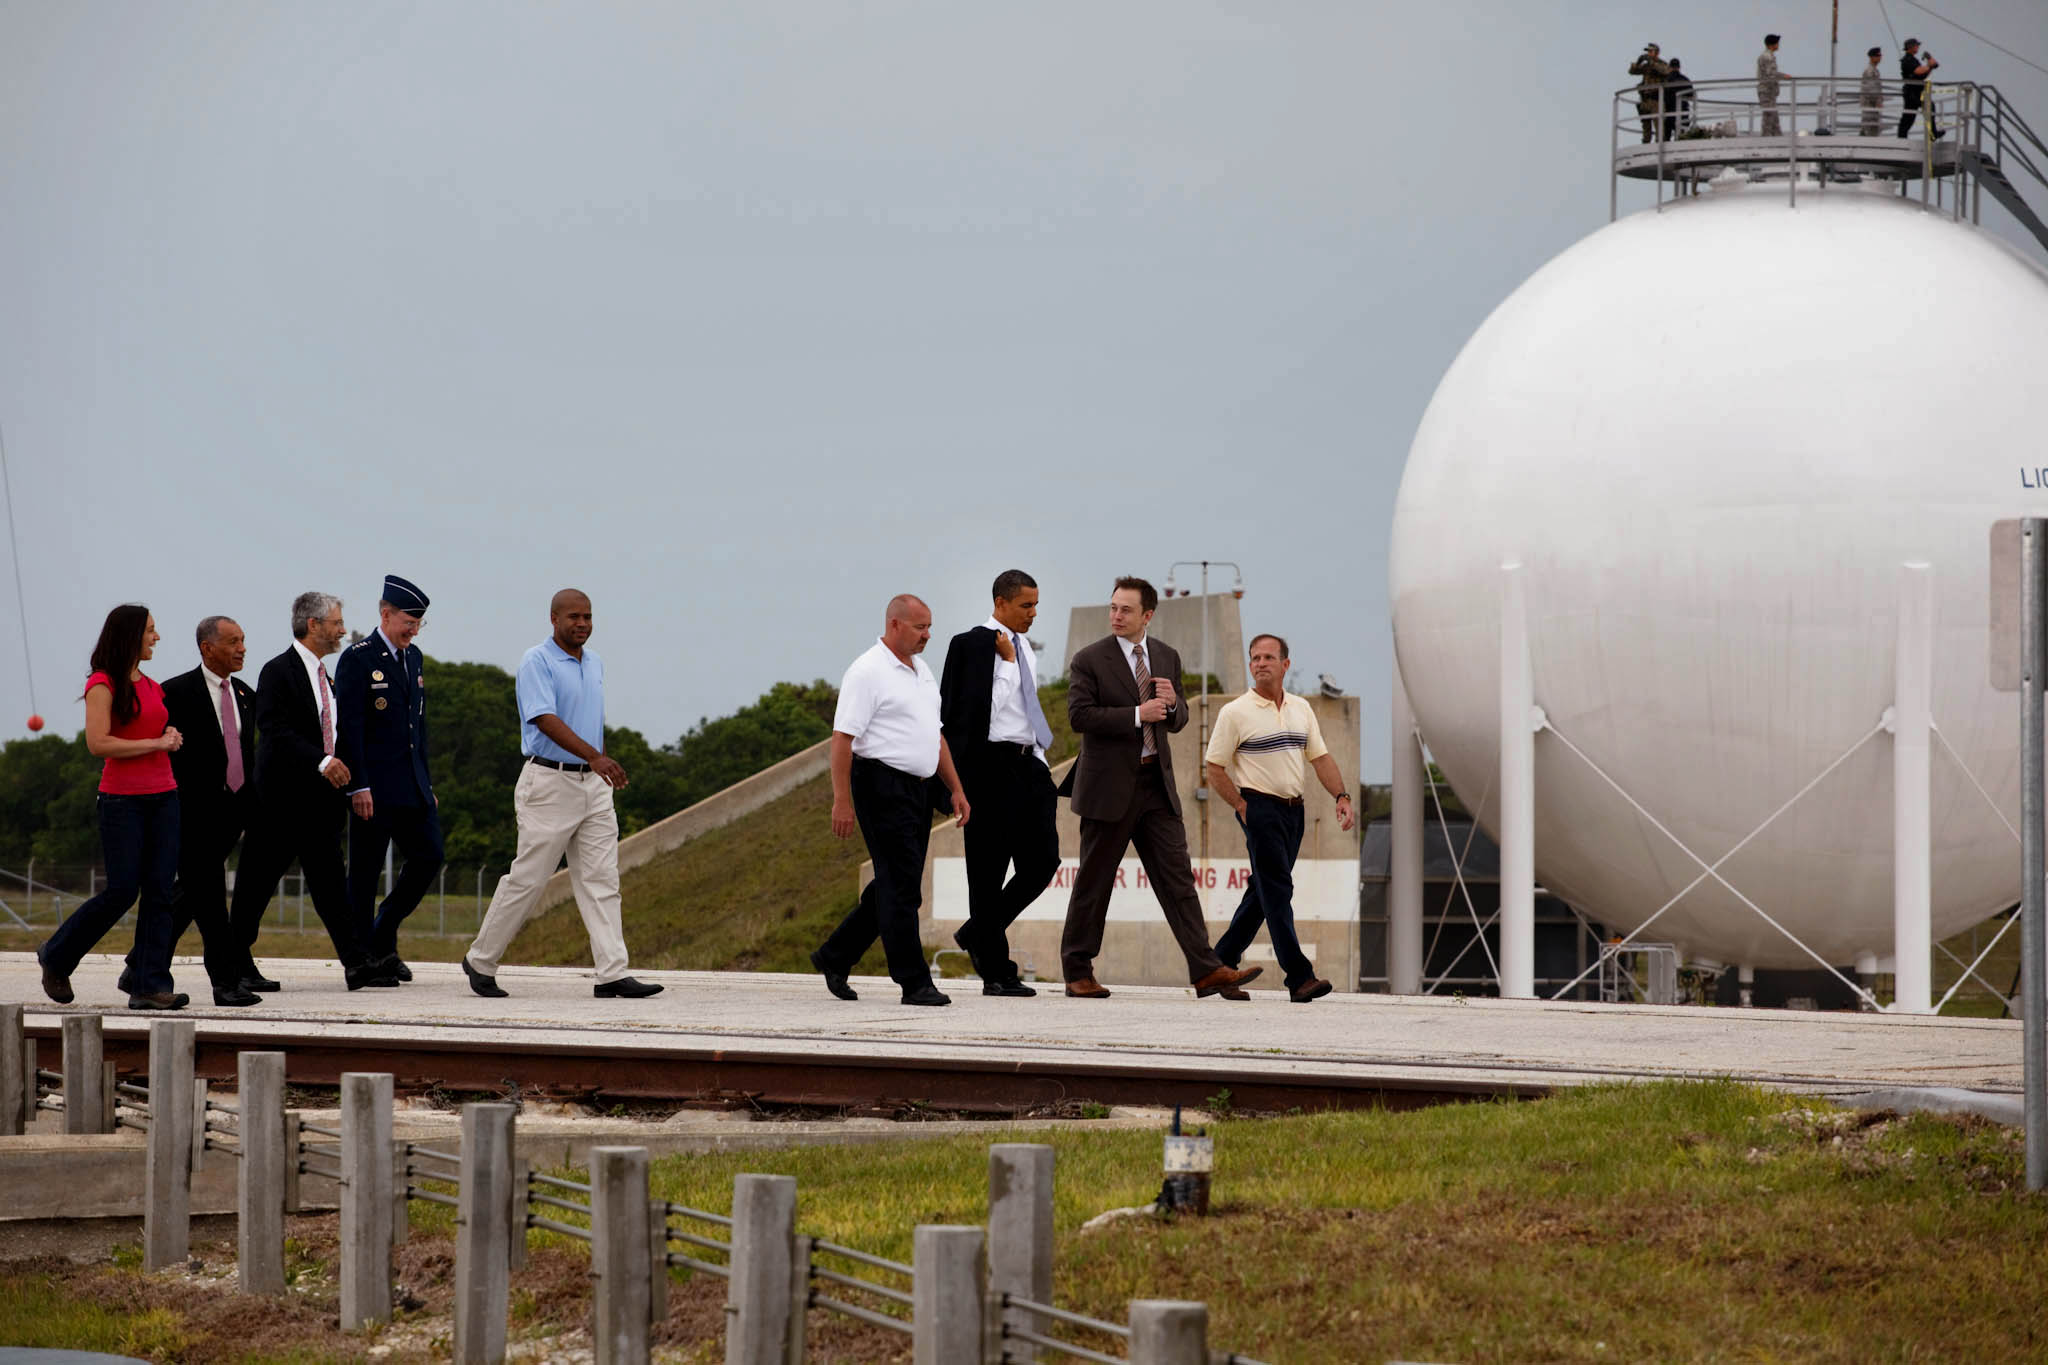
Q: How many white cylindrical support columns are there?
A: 3